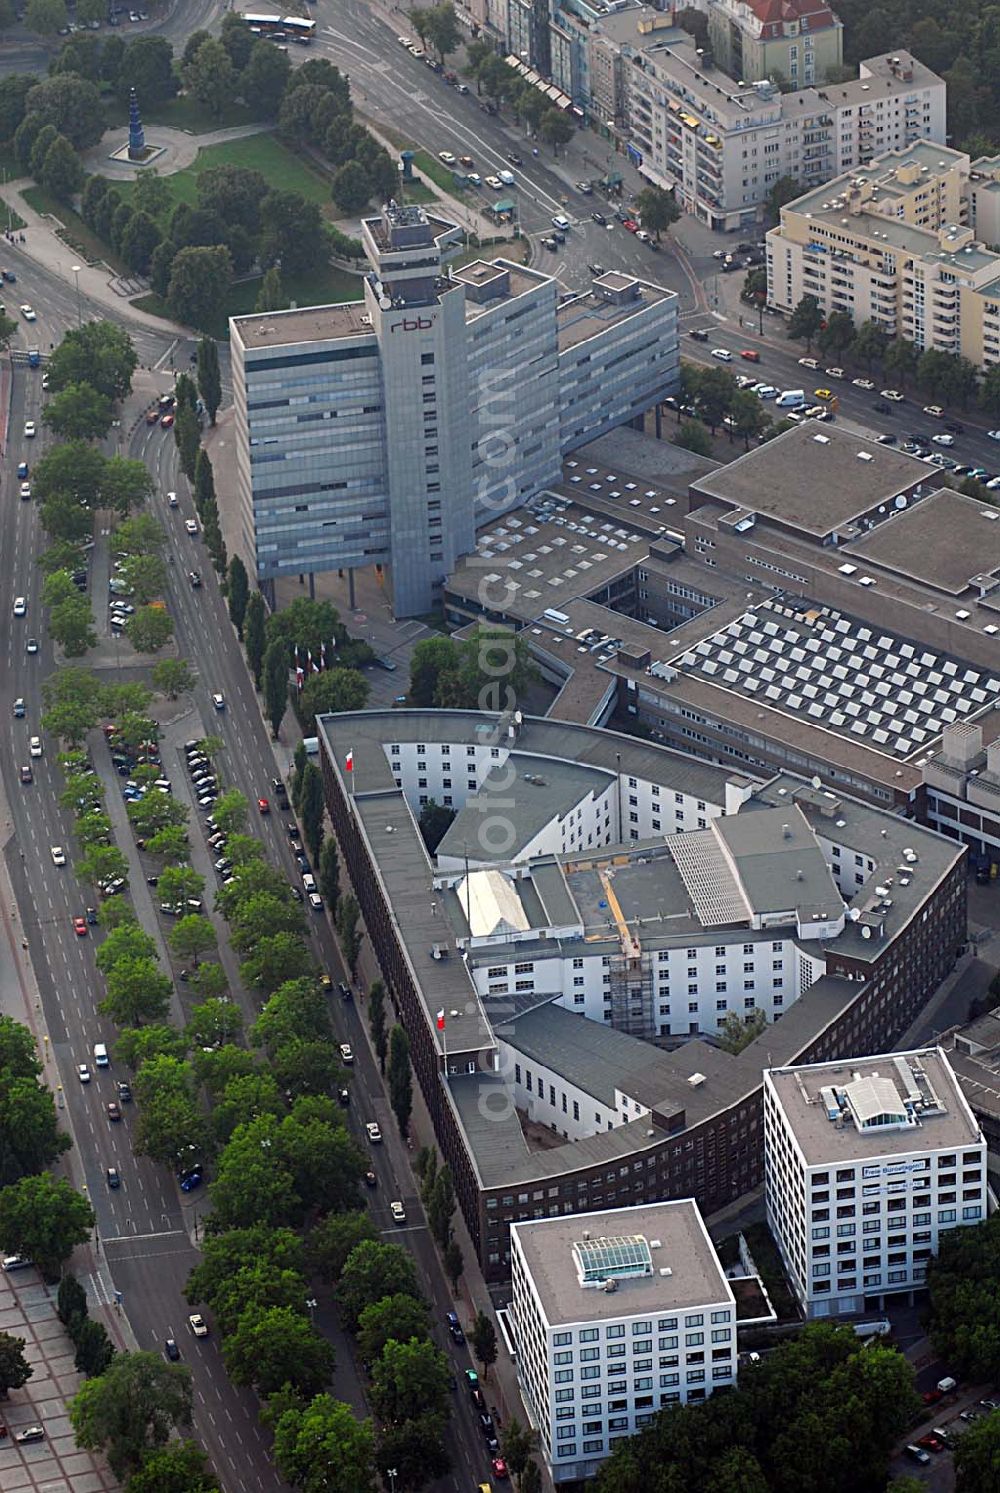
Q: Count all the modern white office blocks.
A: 2